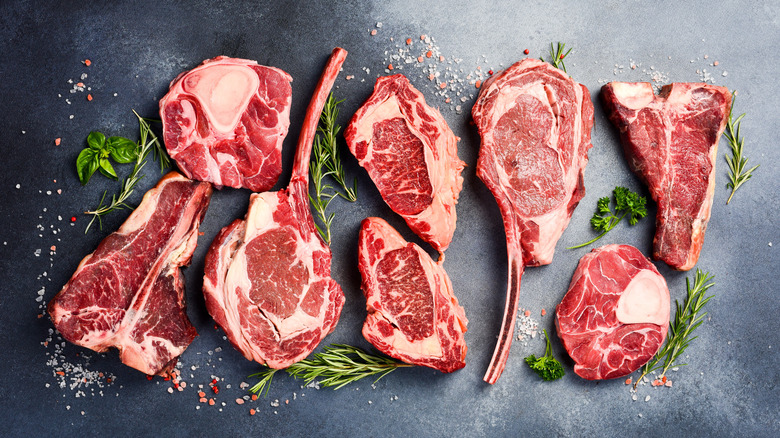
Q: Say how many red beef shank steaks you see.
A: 2